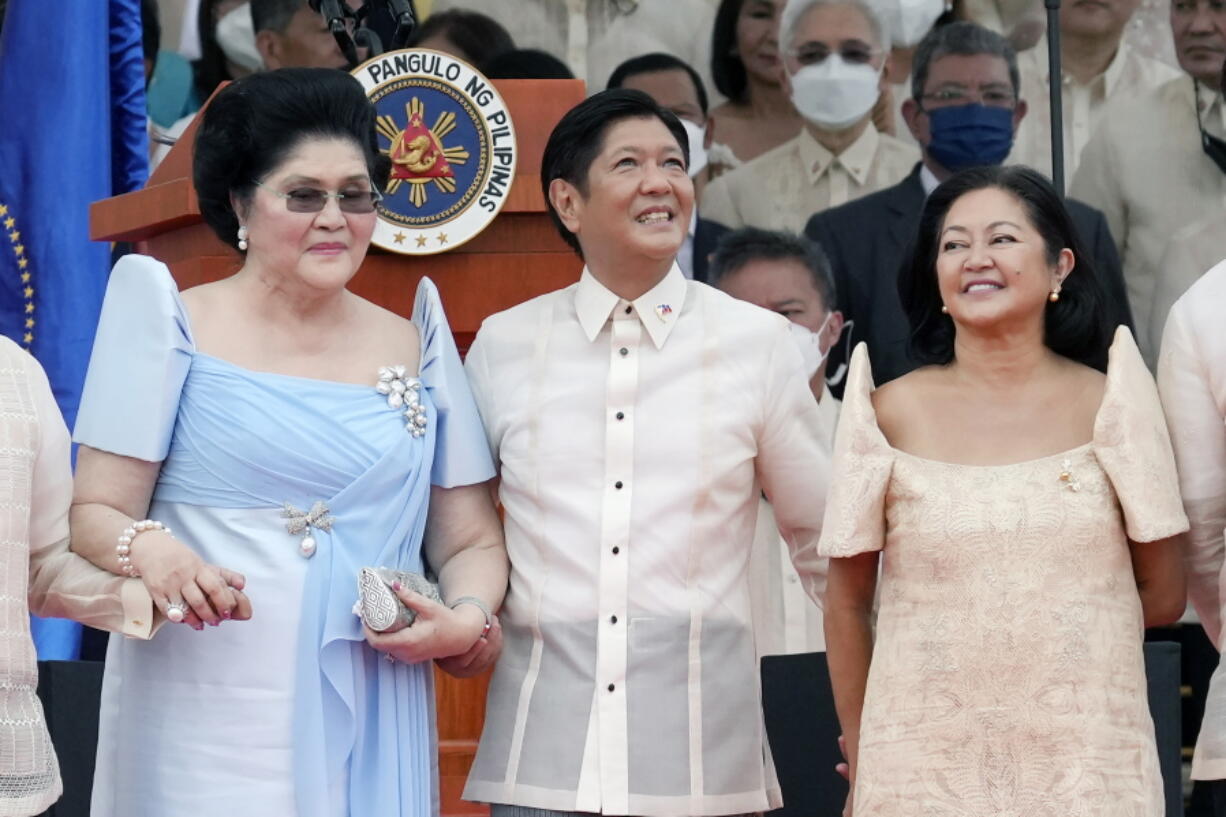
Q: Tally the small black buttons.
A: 7